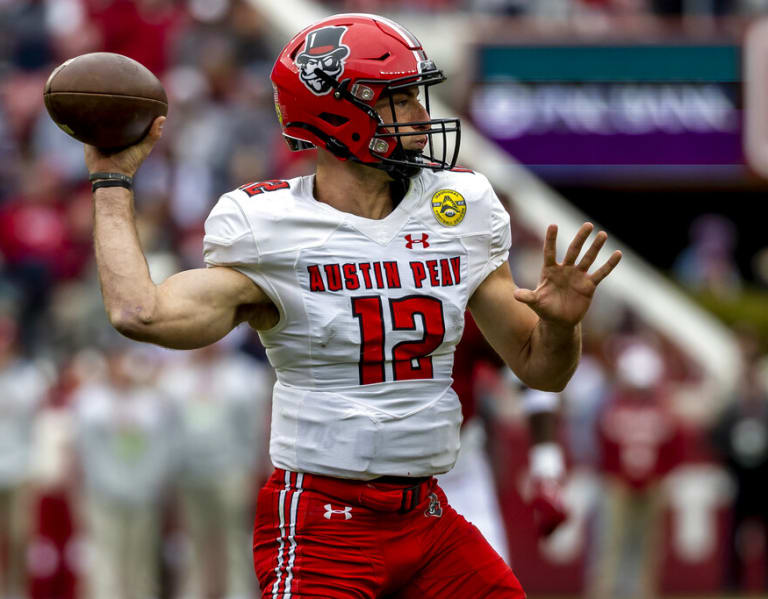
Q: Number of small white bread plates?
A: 0